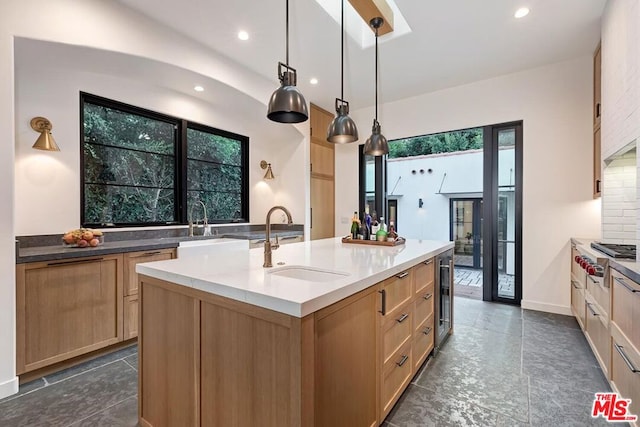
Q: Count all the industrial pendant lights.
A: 3